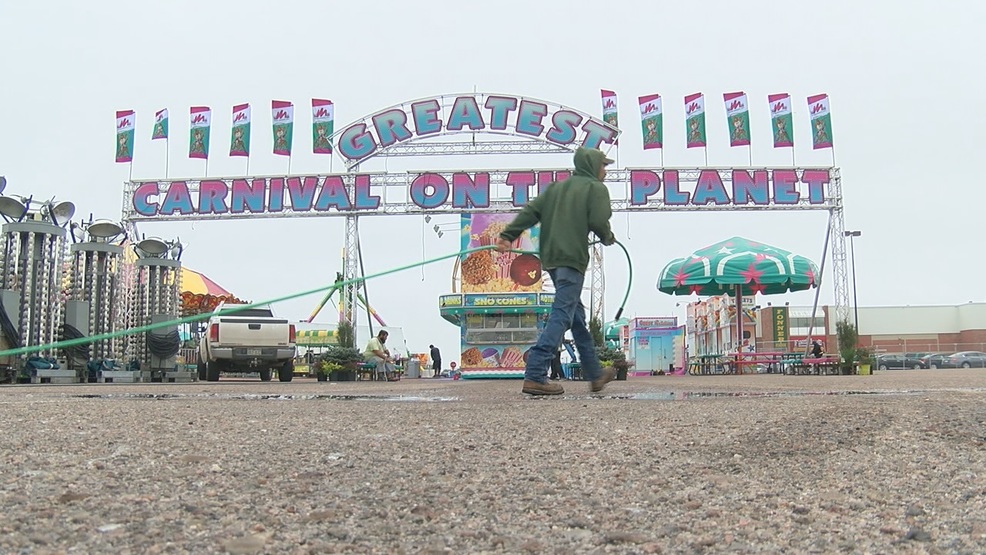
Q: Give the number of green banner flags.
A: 12